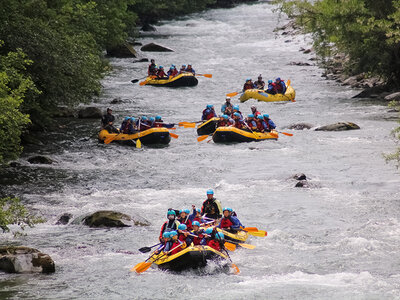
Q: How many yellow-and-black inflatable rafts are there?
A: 6